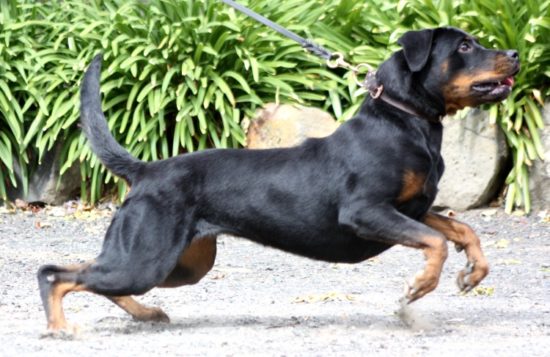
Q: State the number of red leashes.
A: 0